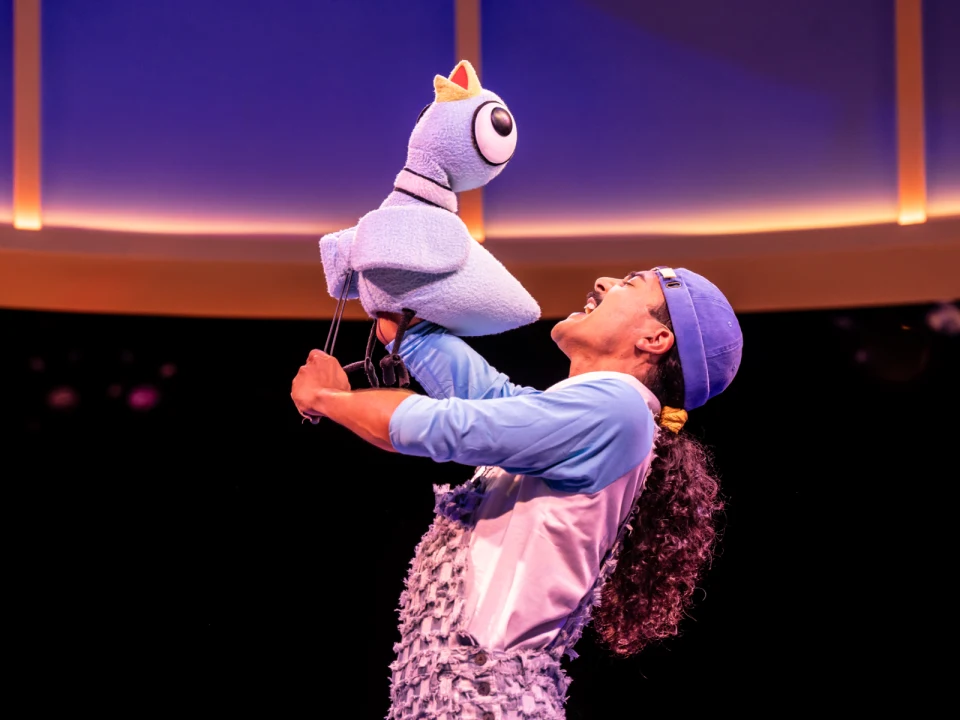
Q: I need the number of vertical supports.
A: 3